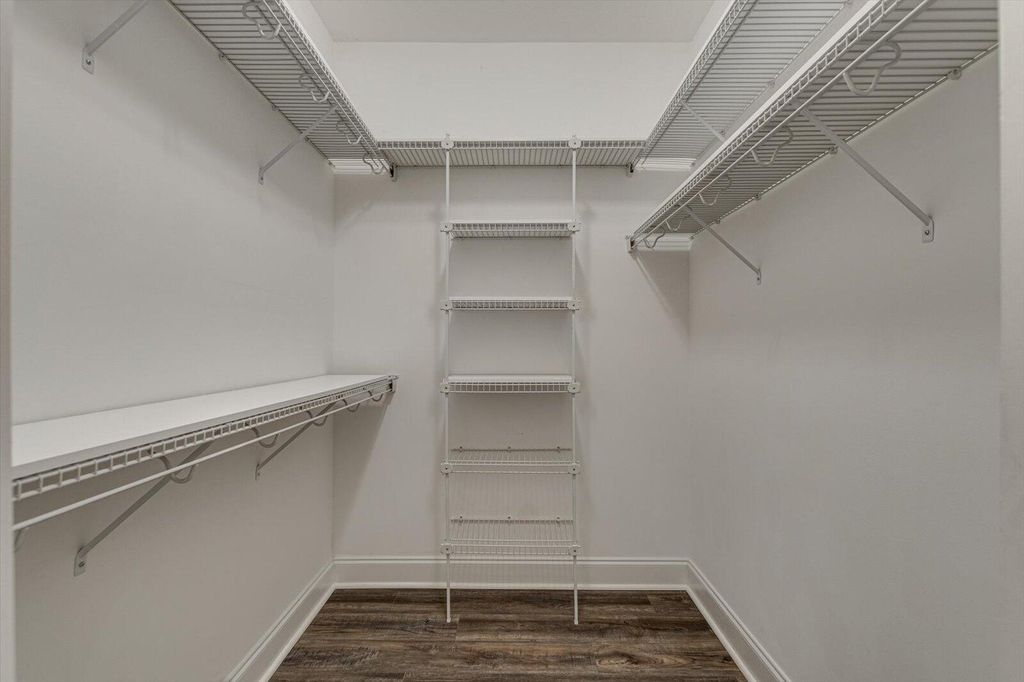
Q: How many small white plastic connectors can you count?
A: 12